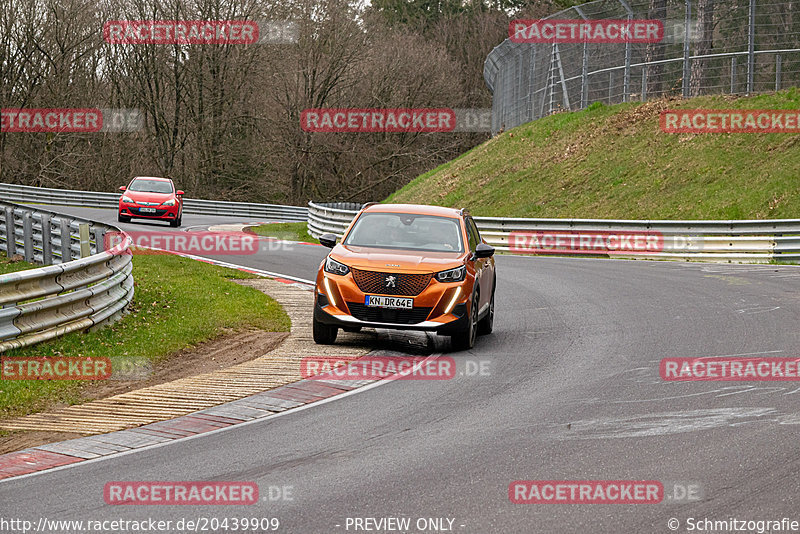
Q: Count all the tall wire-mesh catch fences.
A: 1